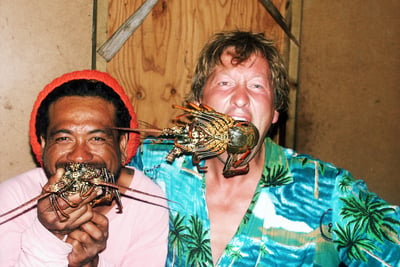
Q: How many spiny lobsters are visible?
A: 2